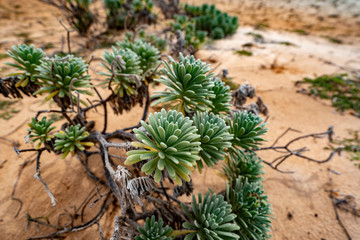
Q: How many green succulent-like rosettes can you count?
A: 15